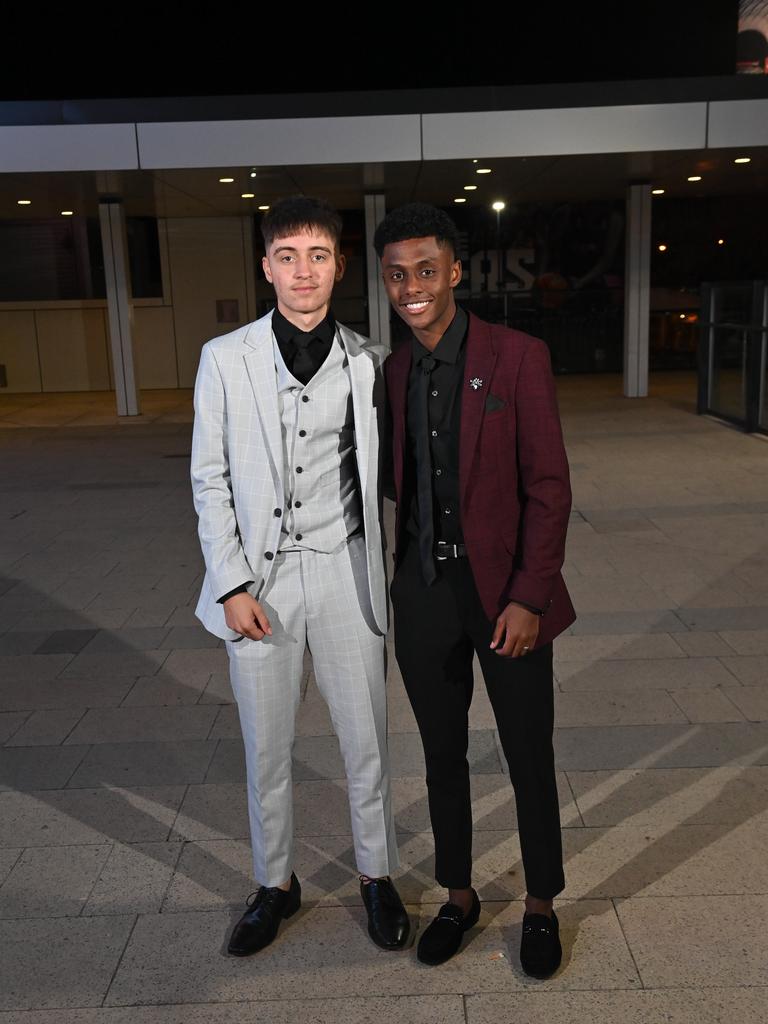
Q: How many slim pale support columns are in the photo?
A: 3